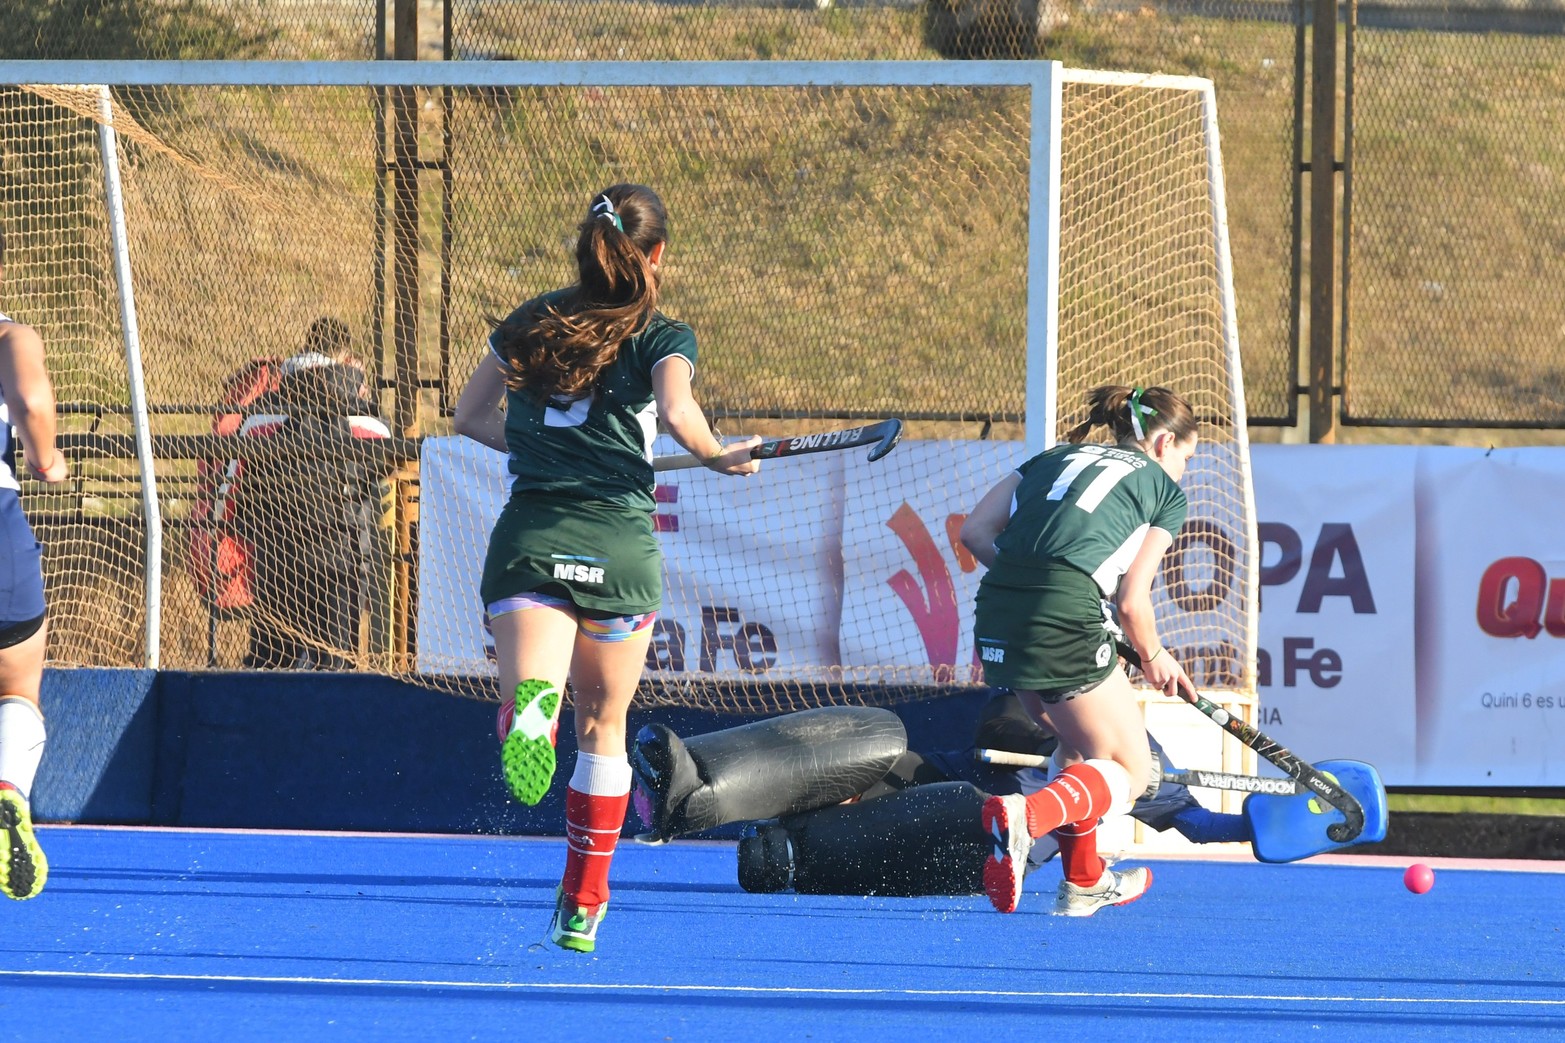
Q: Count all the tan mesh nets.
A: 1